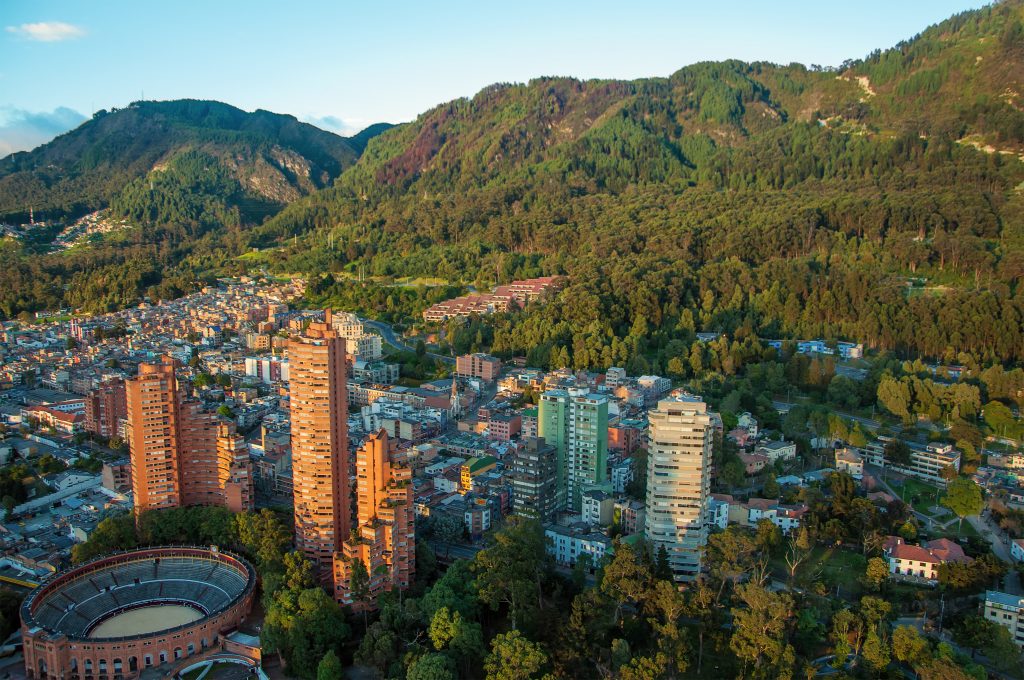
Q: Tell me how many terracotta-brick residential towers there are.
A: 3